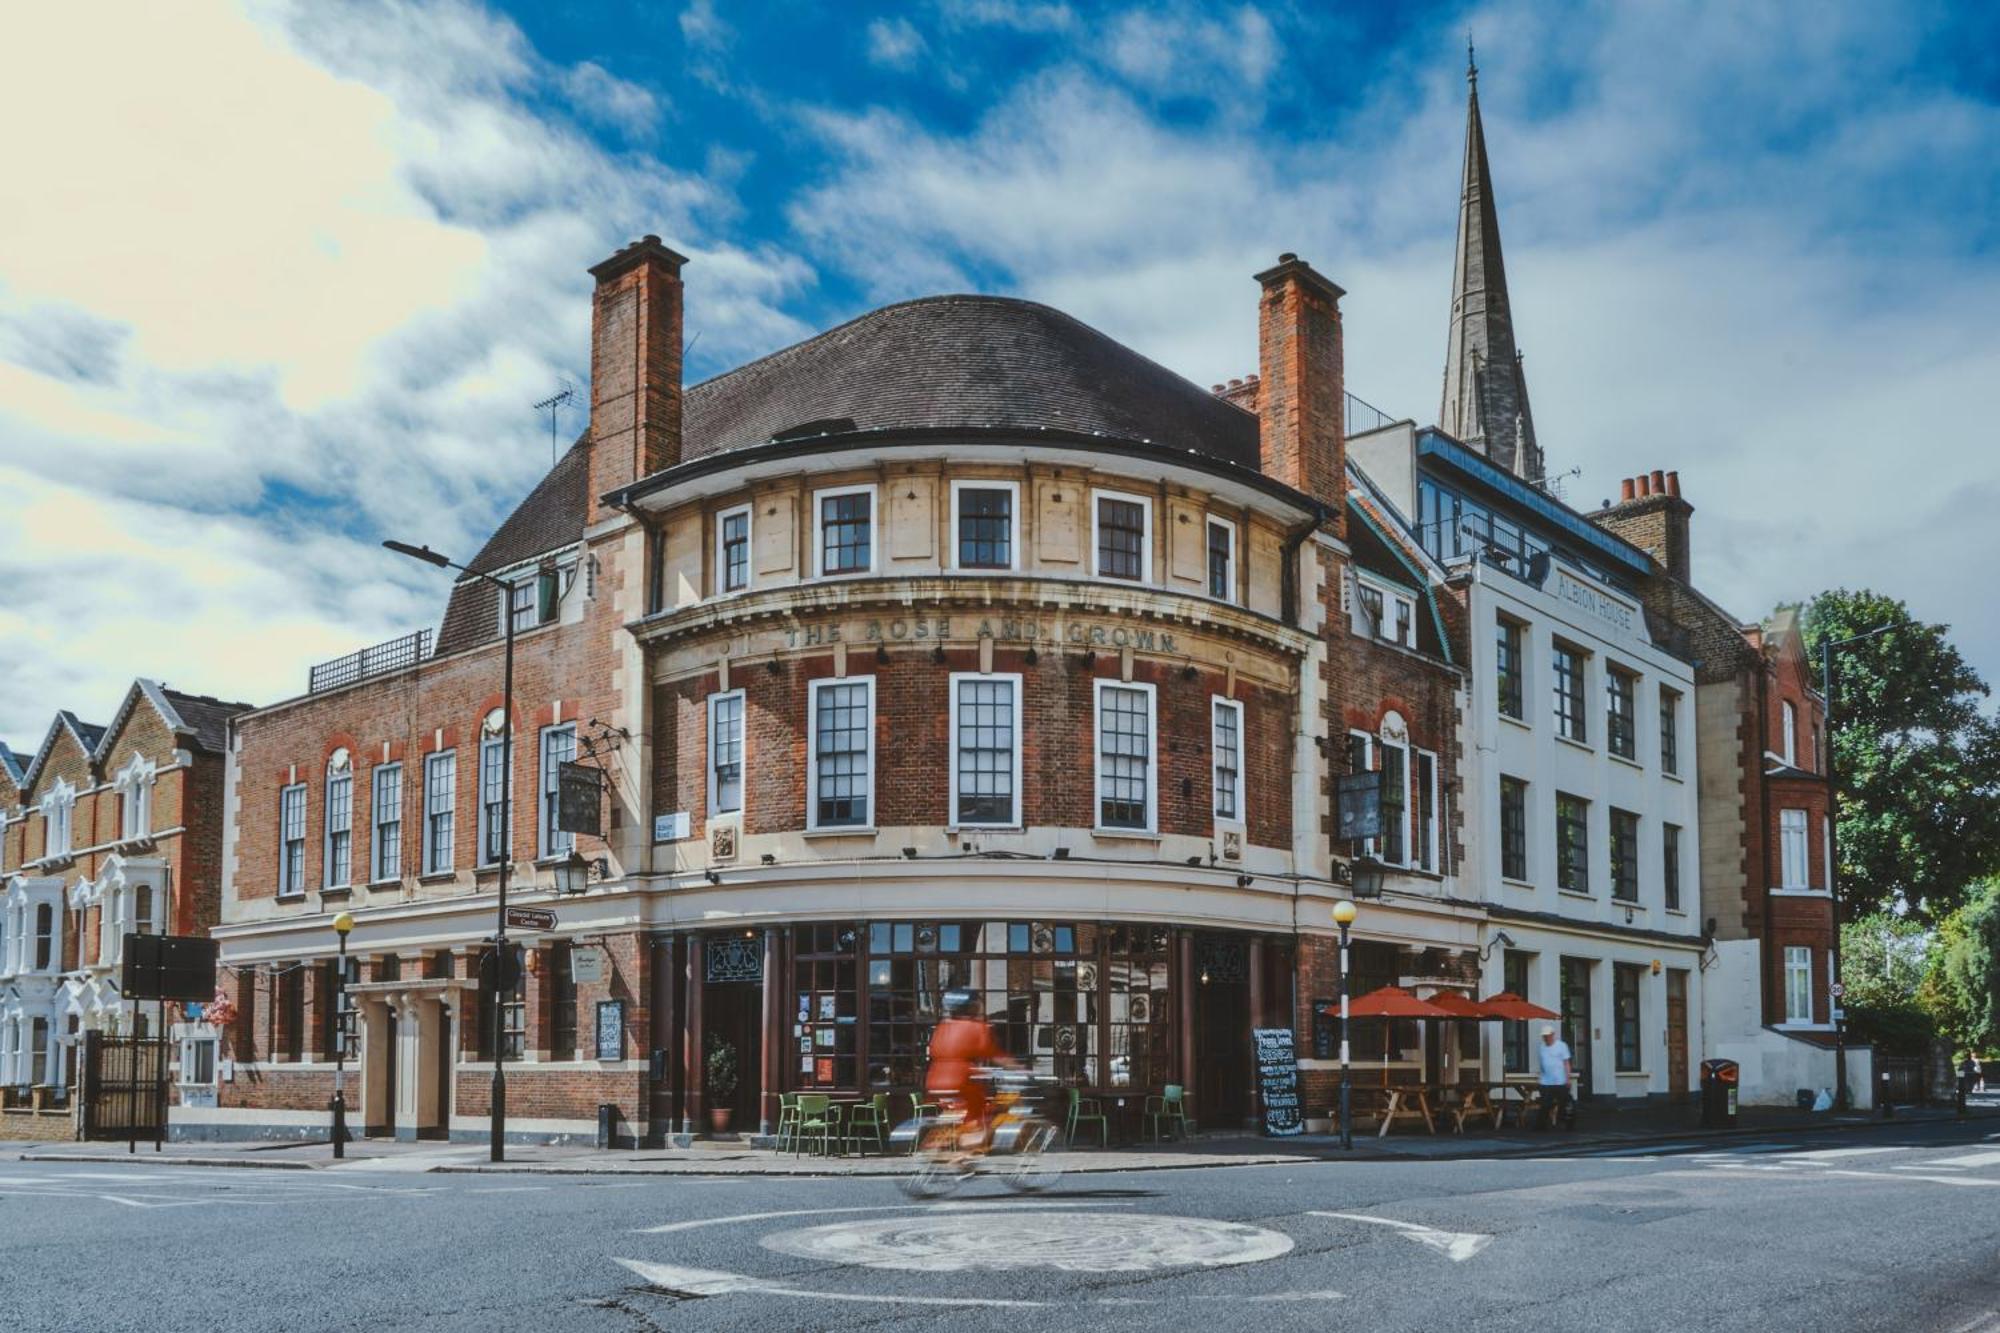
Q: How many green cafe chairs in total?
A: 6